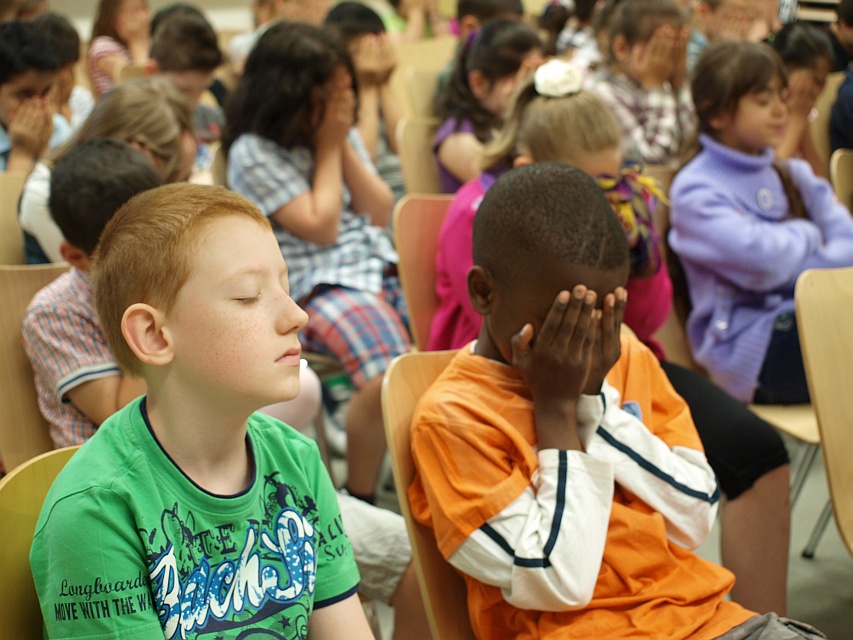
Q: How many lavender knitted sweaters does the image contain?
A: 1